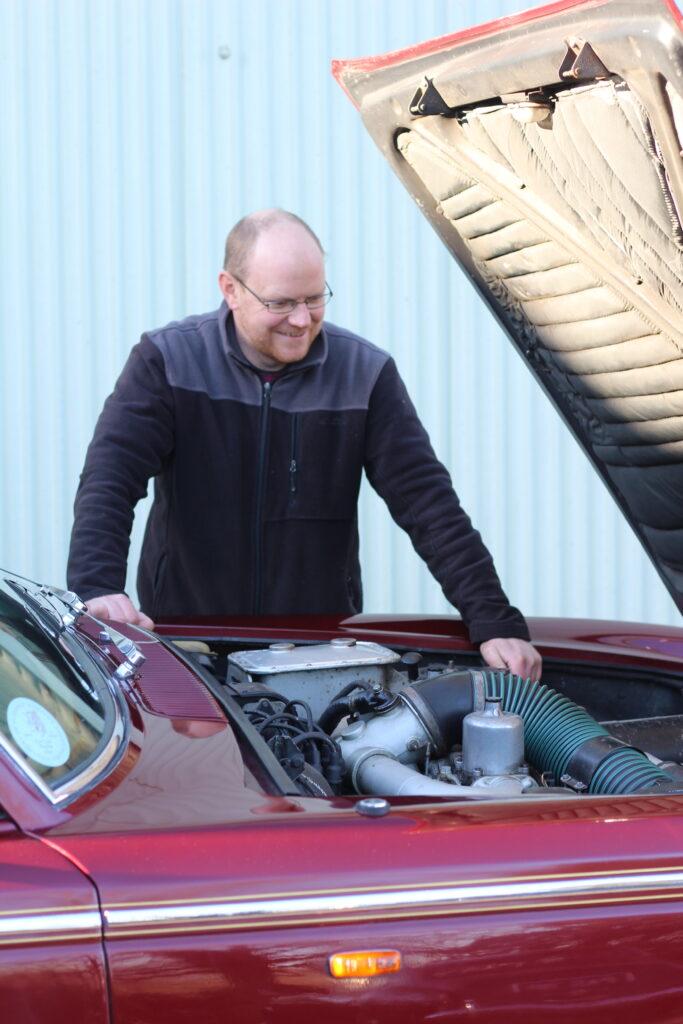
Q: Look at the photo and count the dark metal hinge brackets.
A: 2